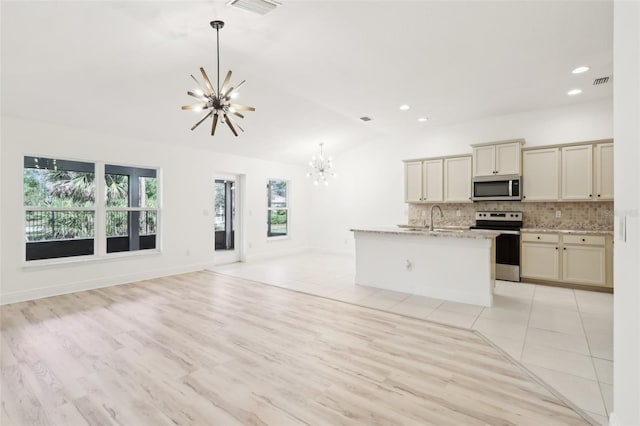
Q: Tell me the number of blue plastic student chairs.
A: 0